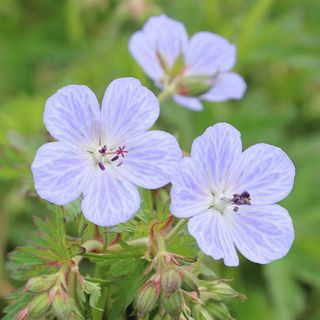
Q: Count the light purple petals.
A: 15